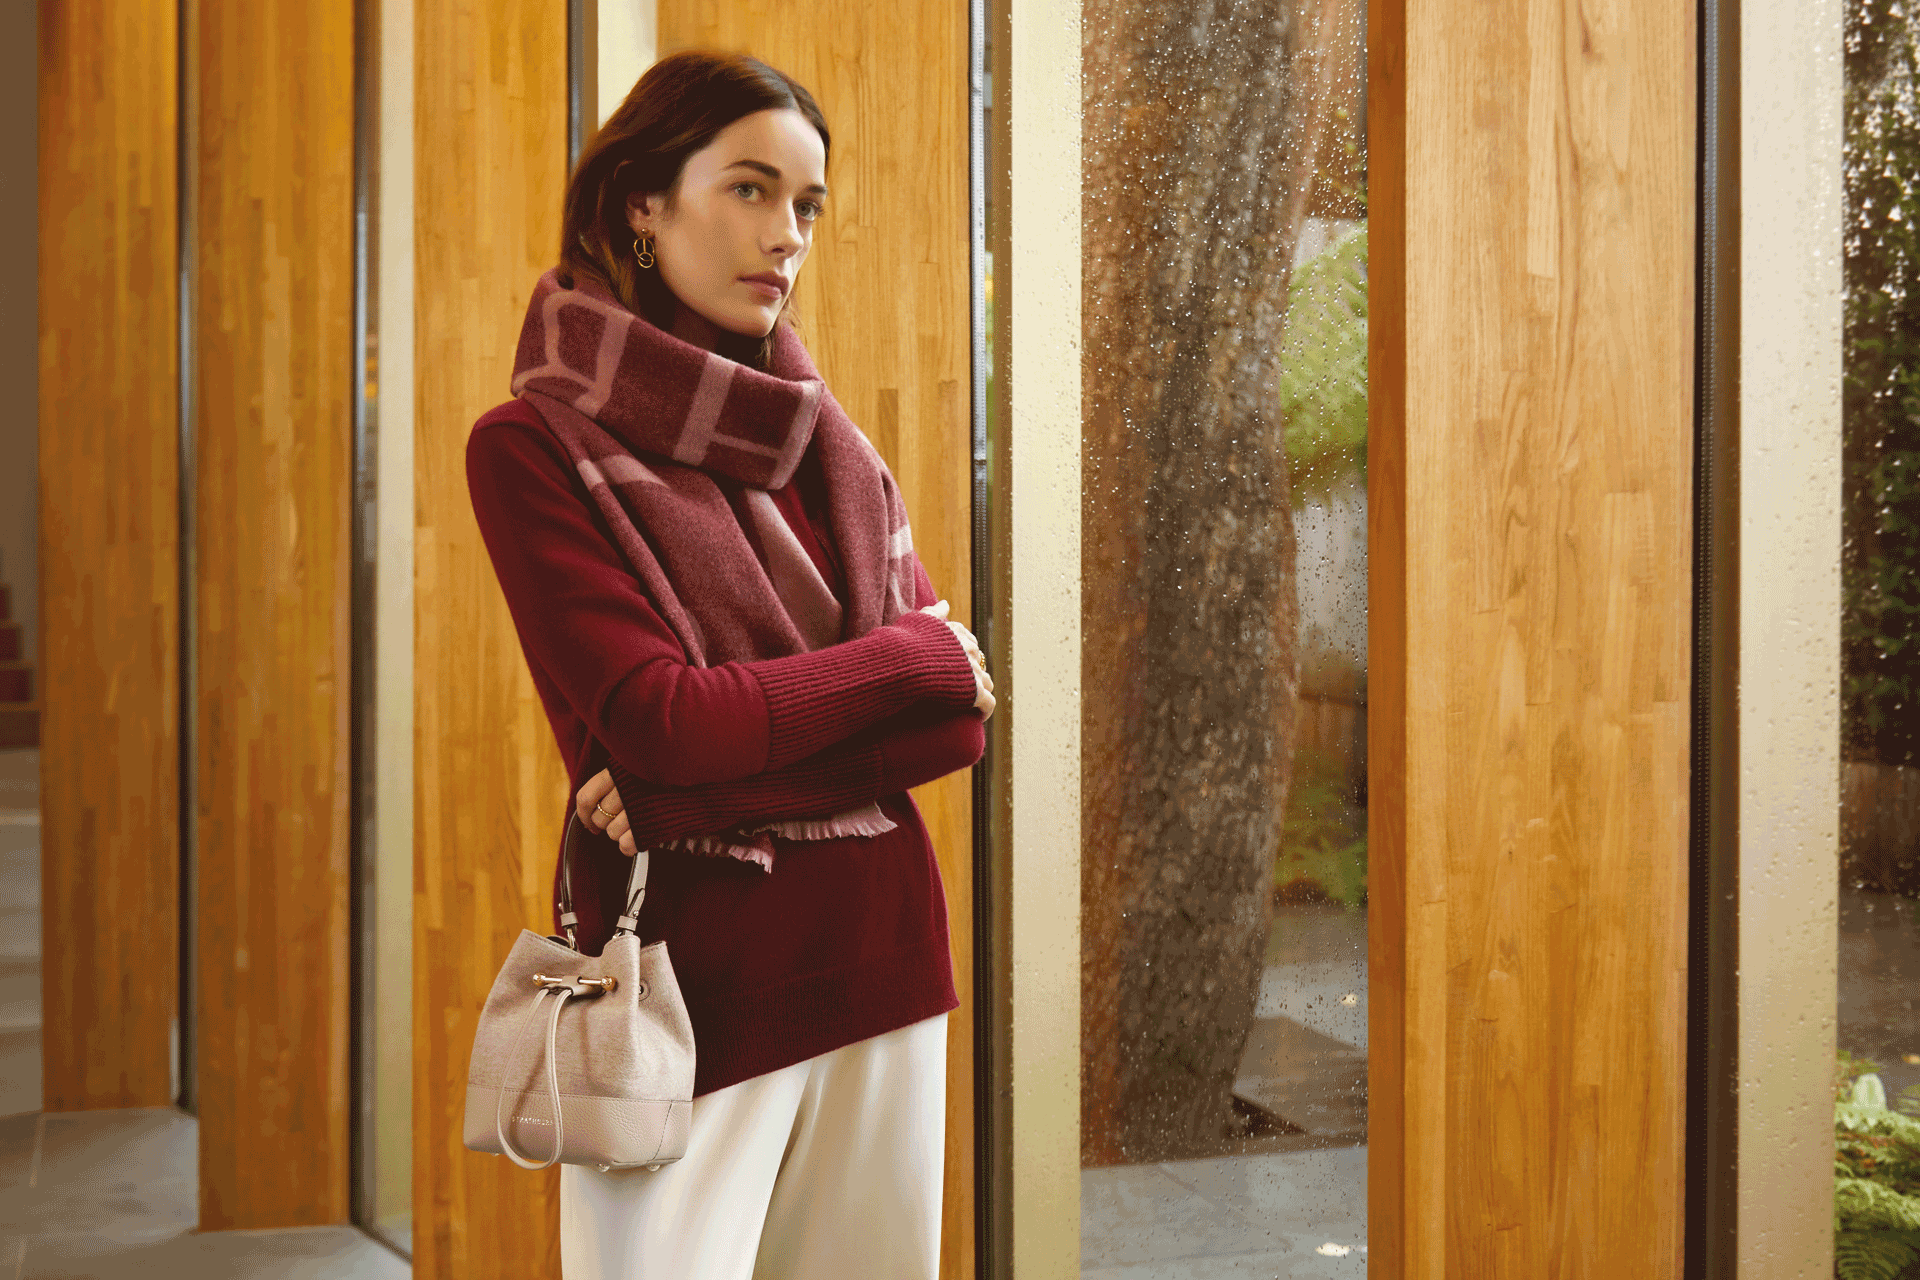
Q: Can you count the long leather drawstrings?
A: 1